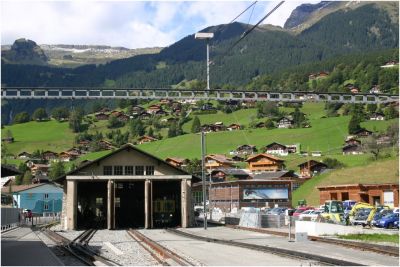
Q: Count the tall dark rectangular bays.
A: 3